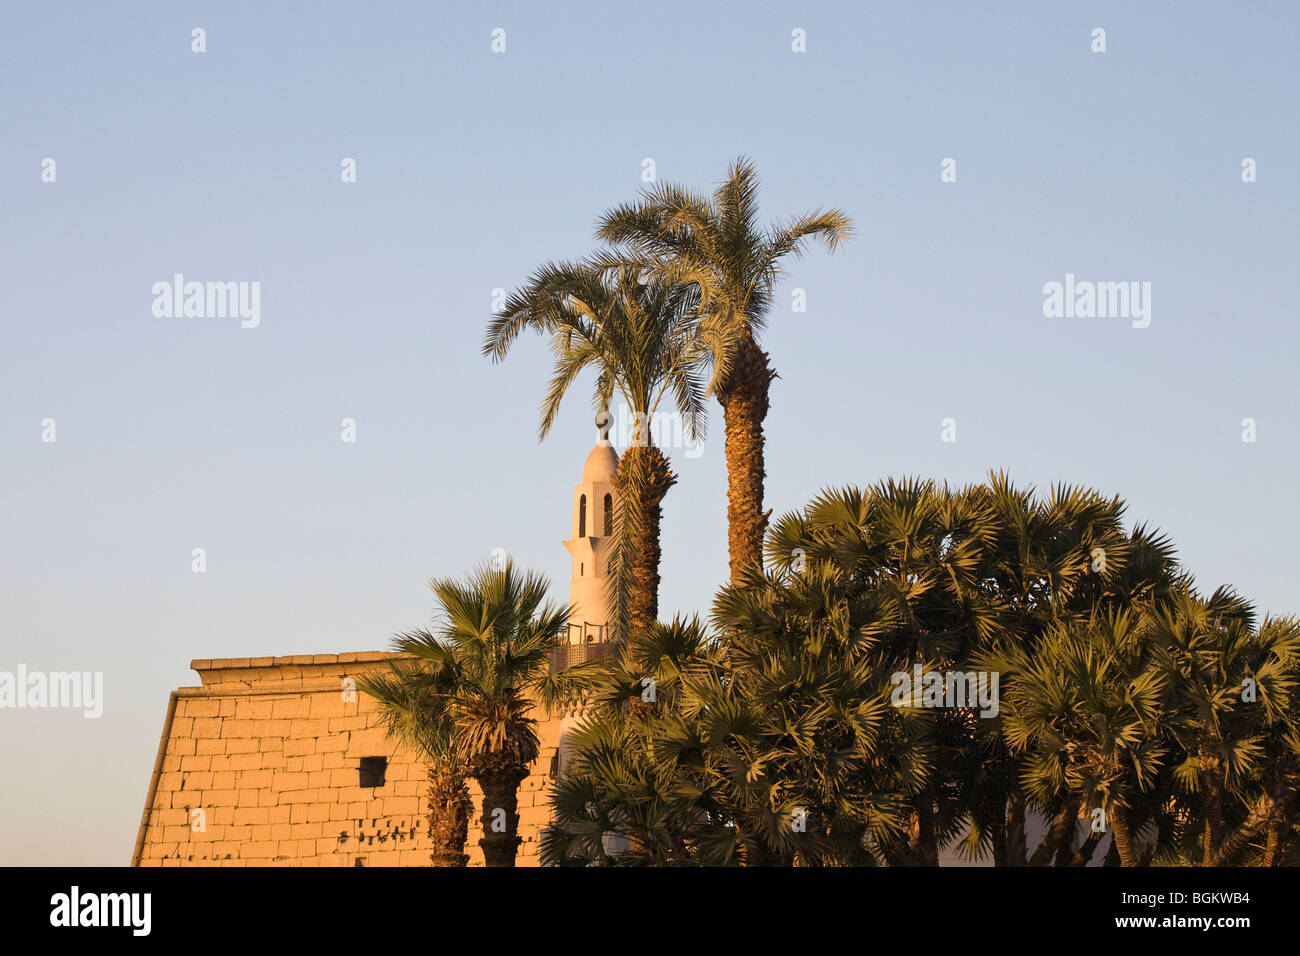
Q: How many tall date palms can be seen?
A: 2